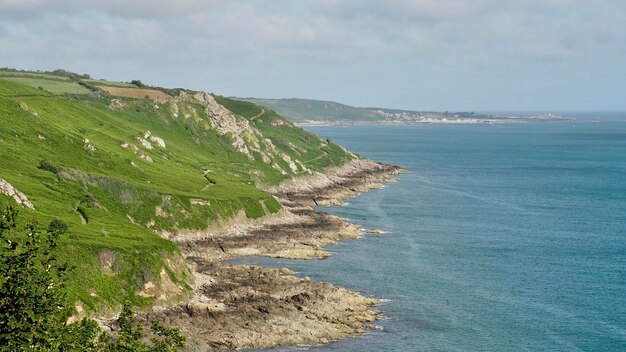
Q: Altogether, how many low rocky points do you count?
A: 3